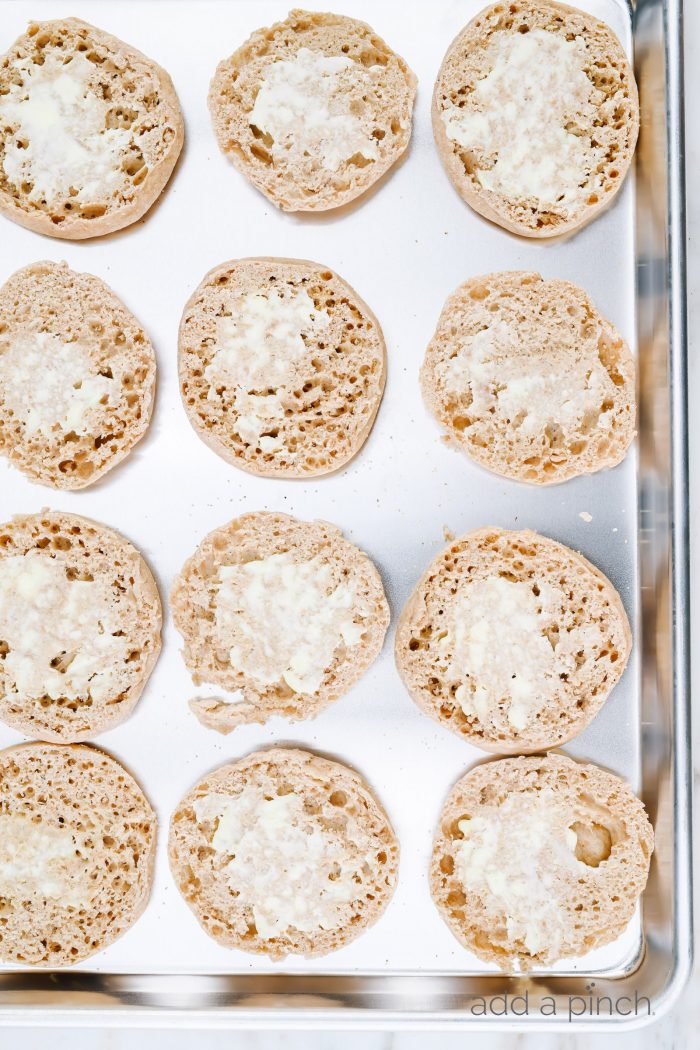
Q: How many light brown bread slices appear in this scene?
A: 12